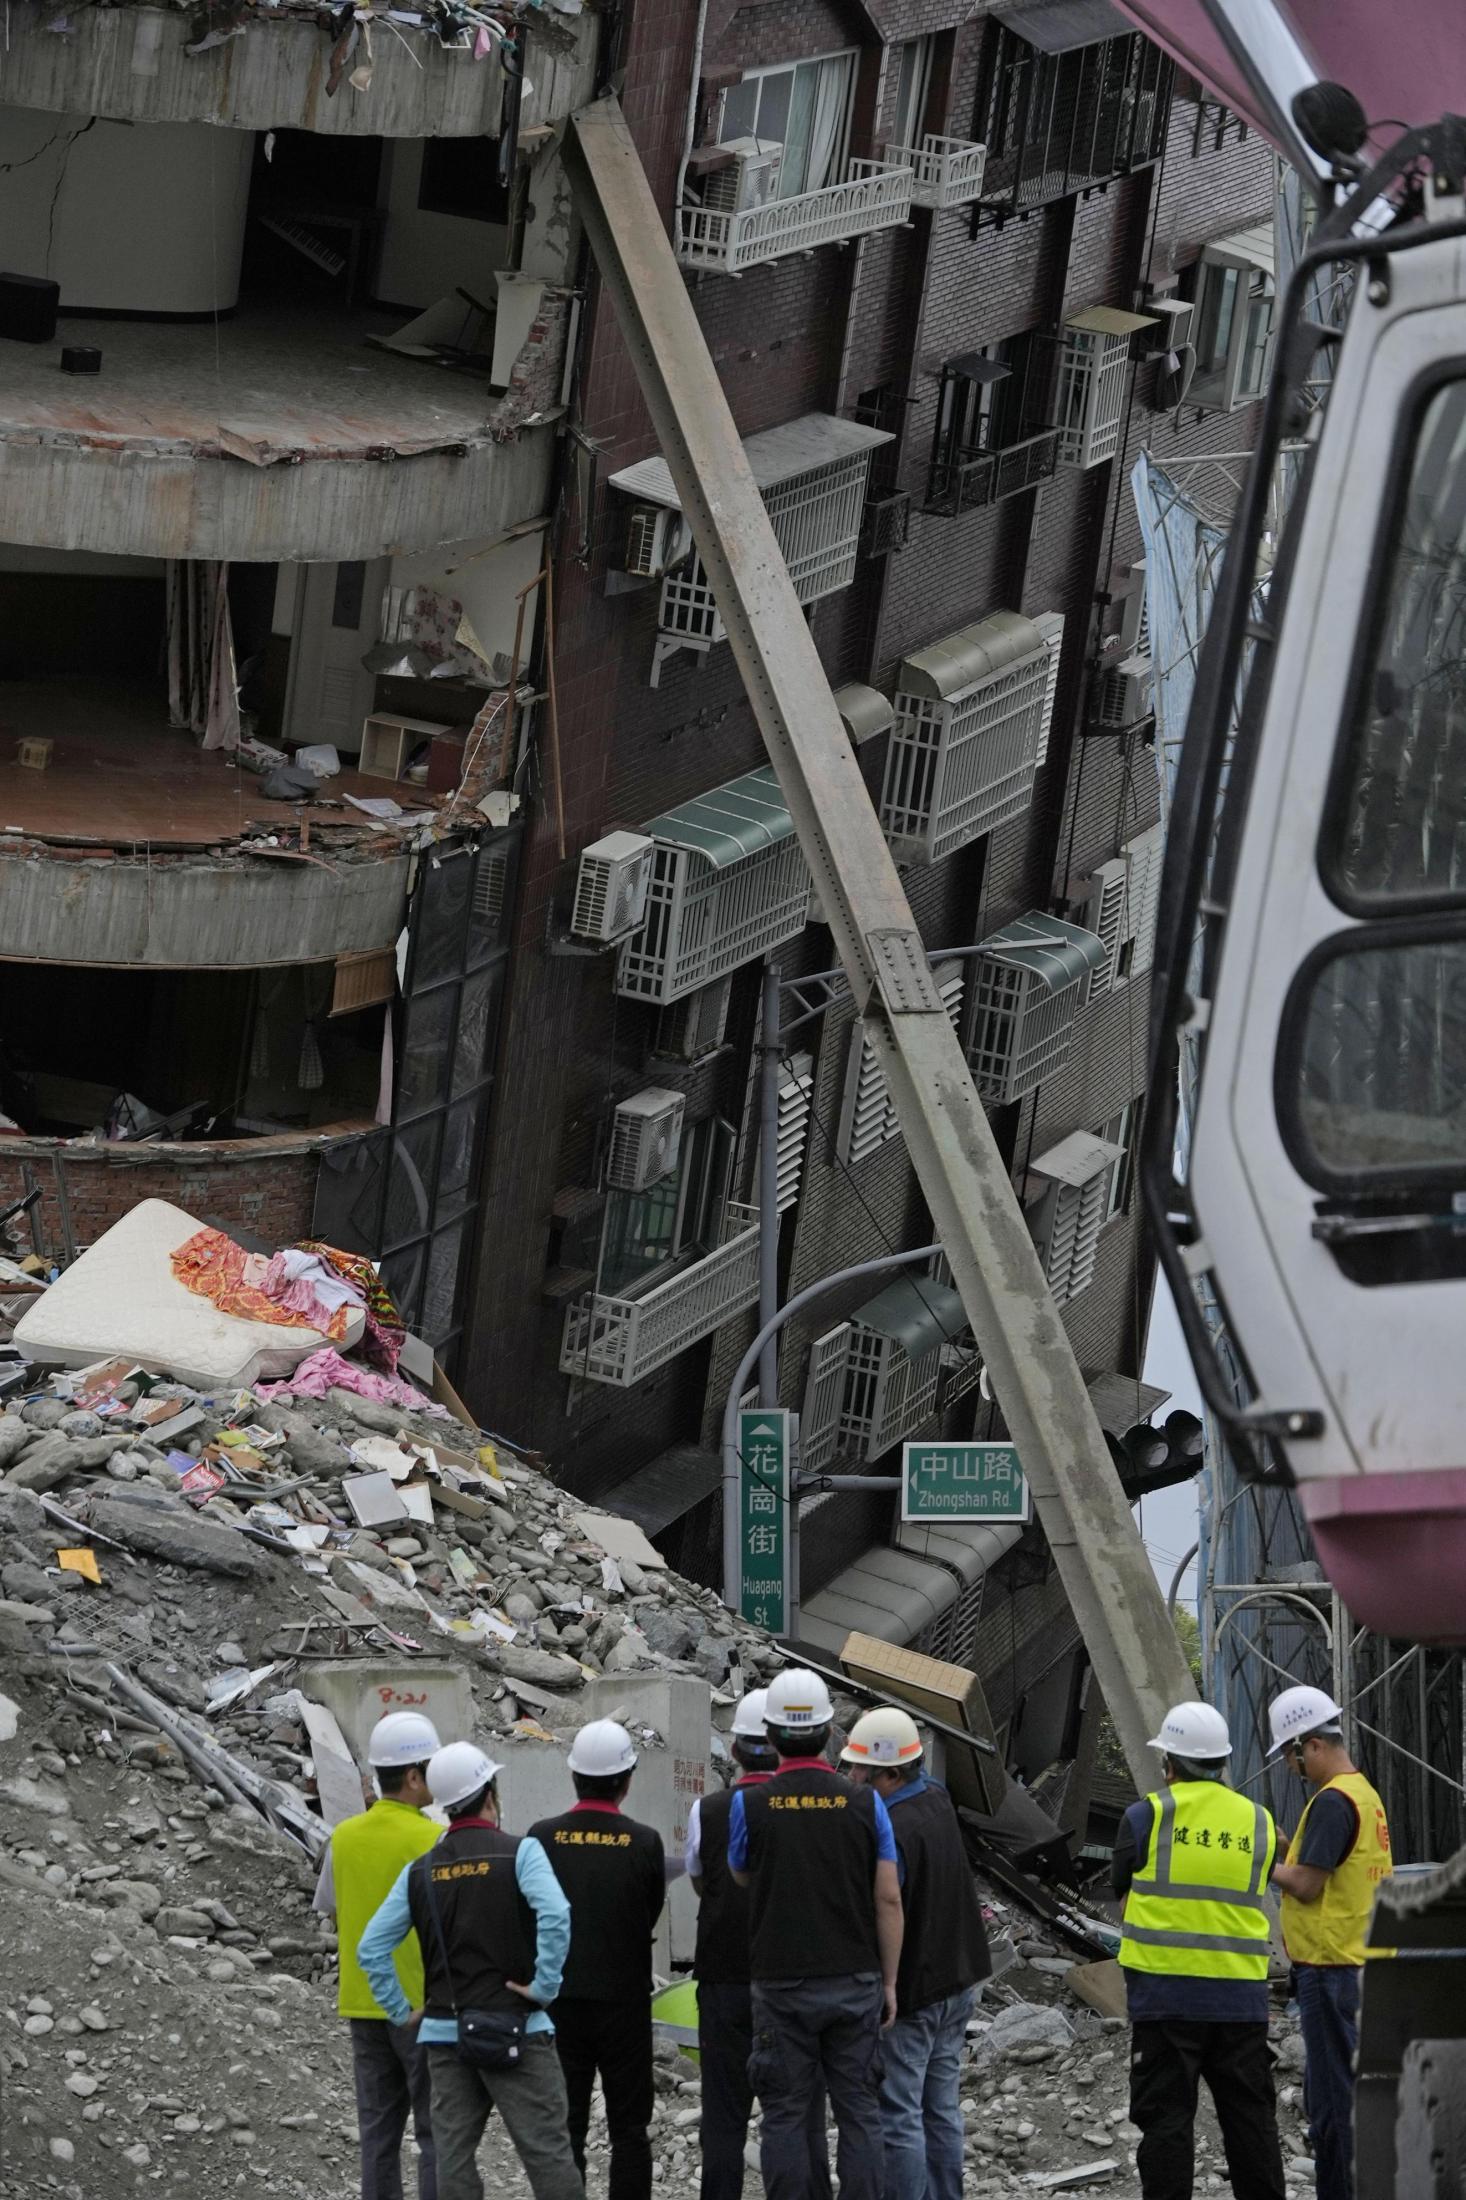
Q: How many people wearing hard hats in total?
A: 8